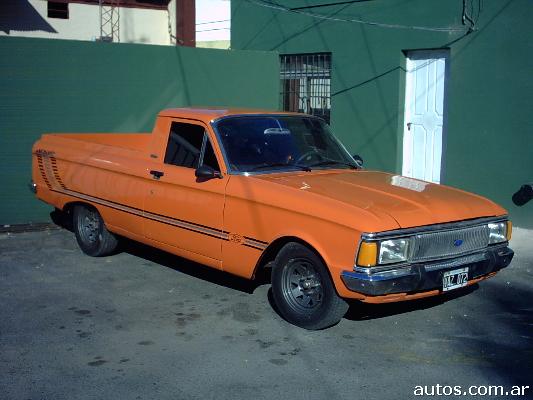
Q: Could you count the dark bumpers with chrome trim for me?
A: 1